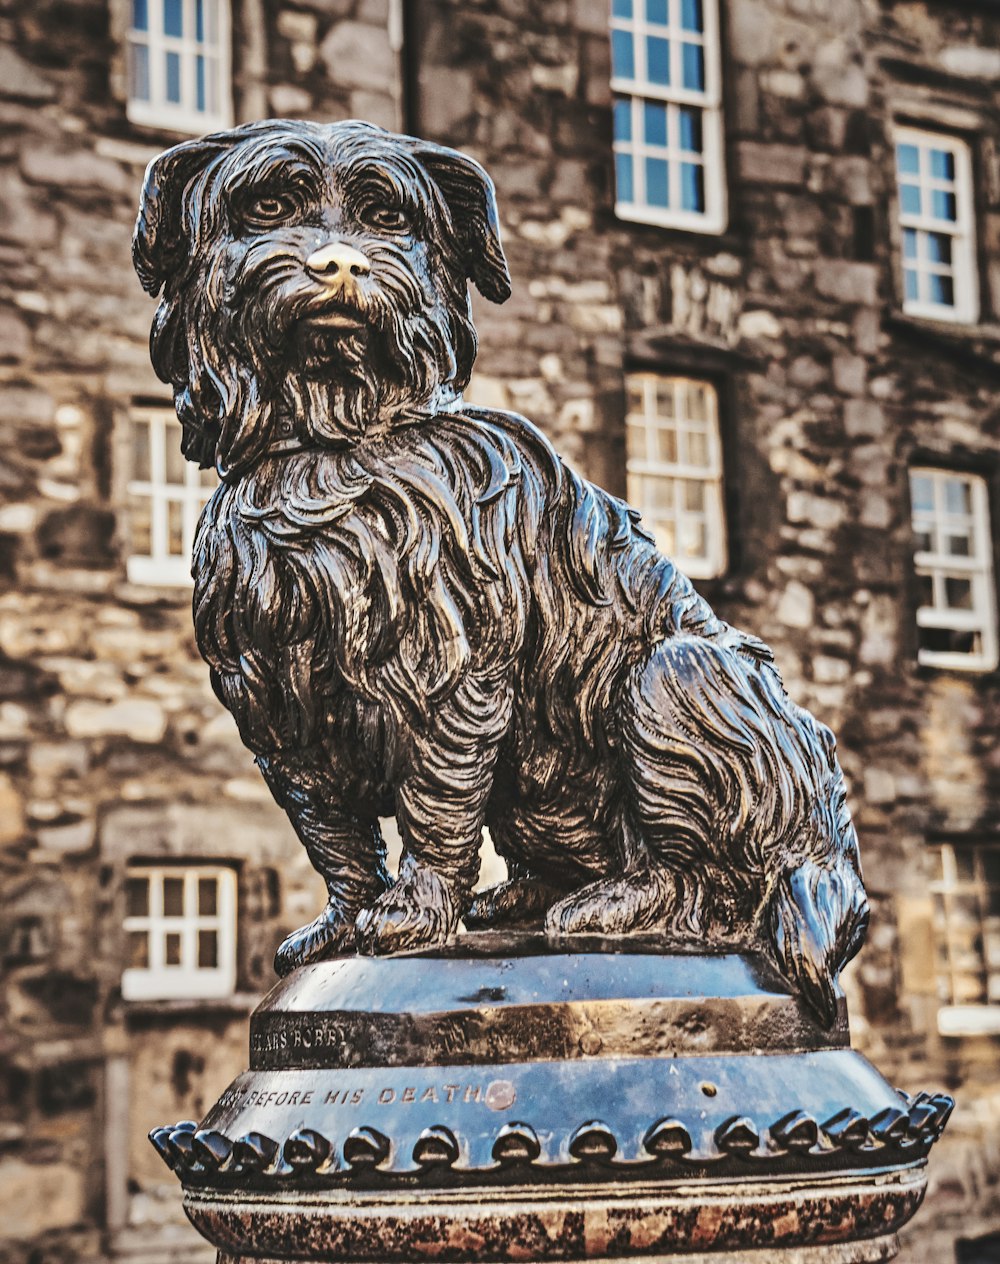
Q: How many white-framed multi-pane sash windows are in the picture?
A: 8